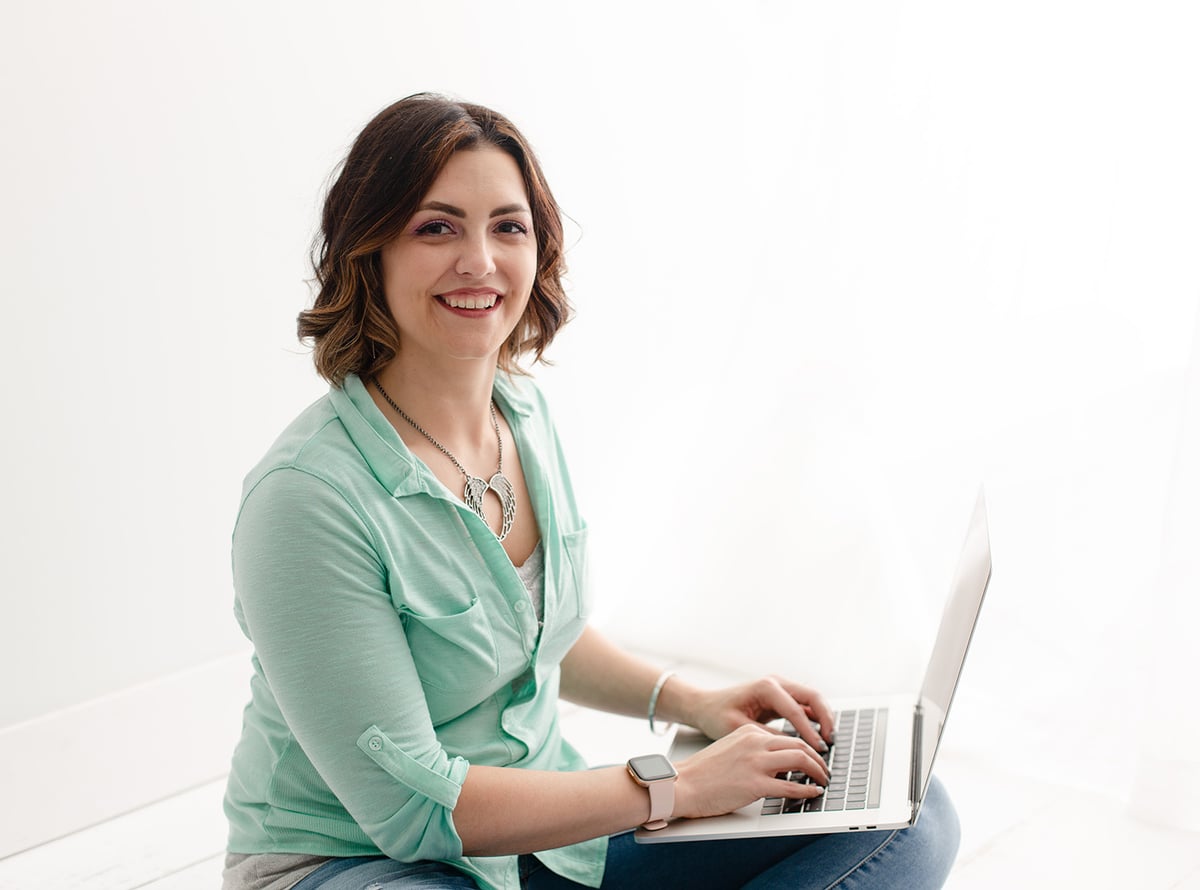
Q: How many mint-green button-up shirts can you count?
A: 1